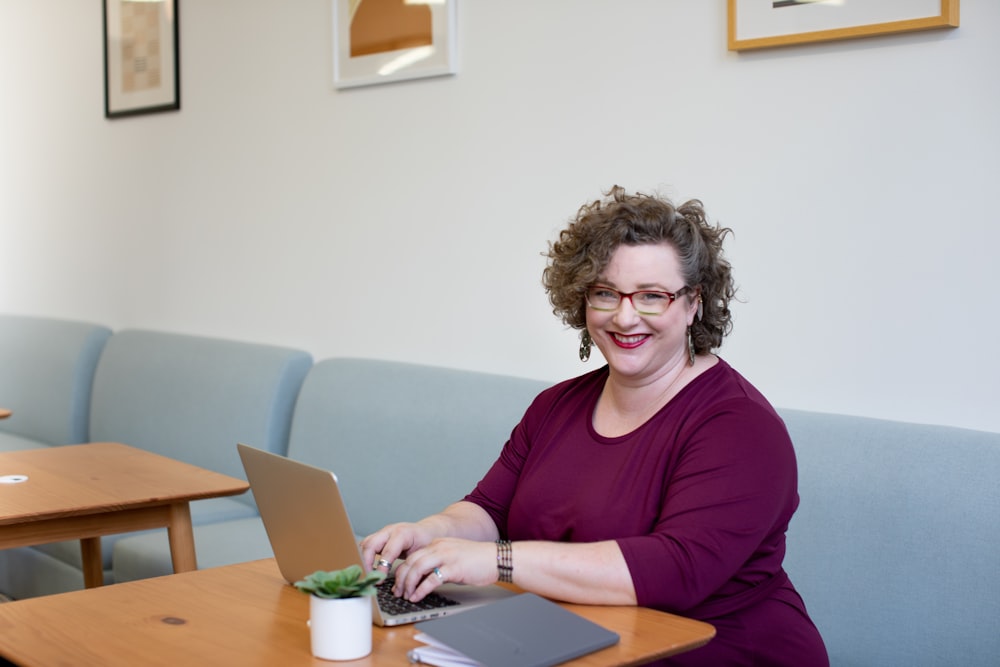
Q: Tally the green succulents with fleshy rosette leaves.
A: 1